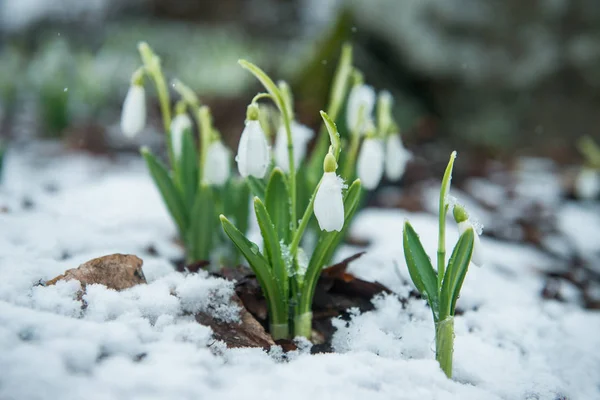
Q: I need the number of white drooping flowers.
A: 10